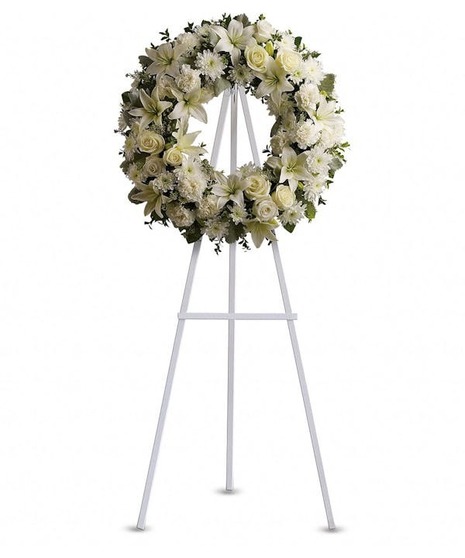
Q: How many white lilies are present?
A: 11